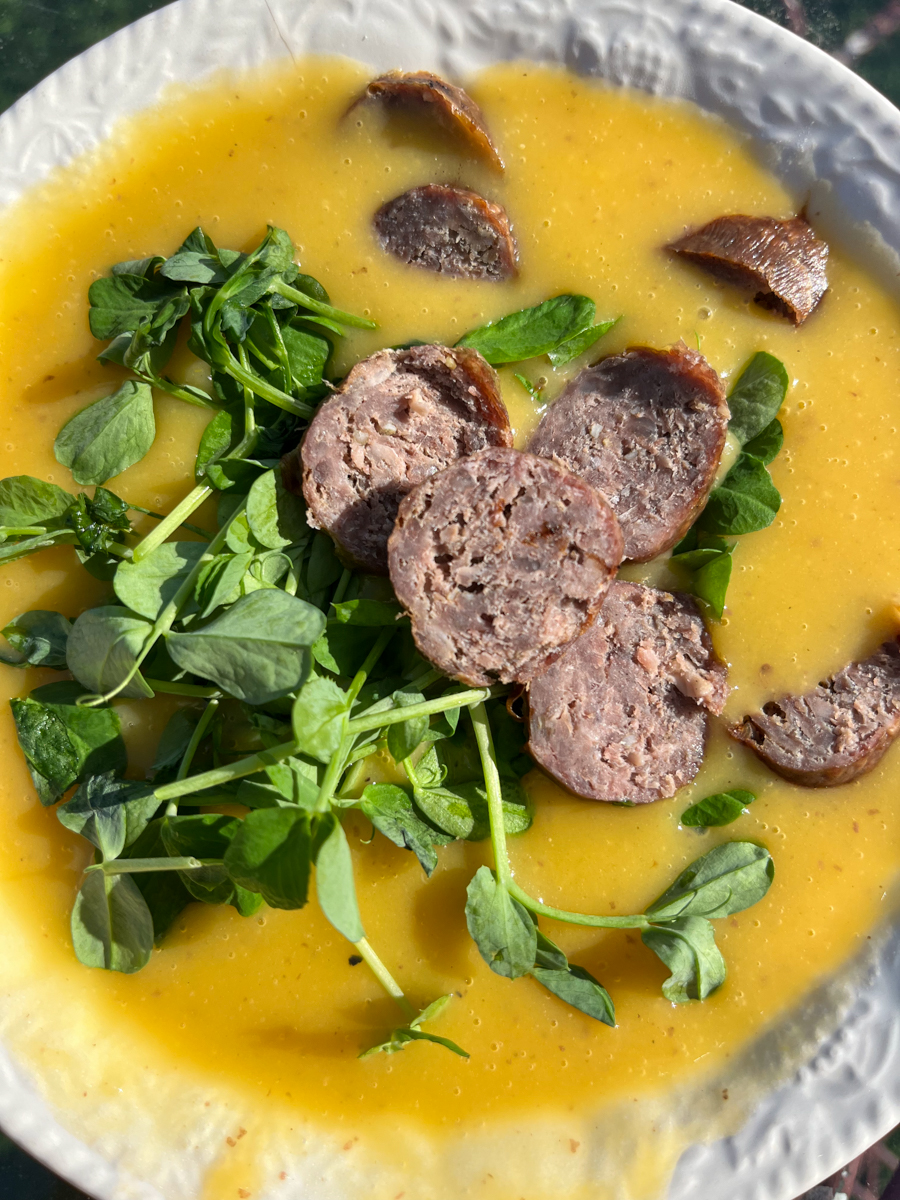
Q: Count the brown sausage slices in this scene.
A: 8